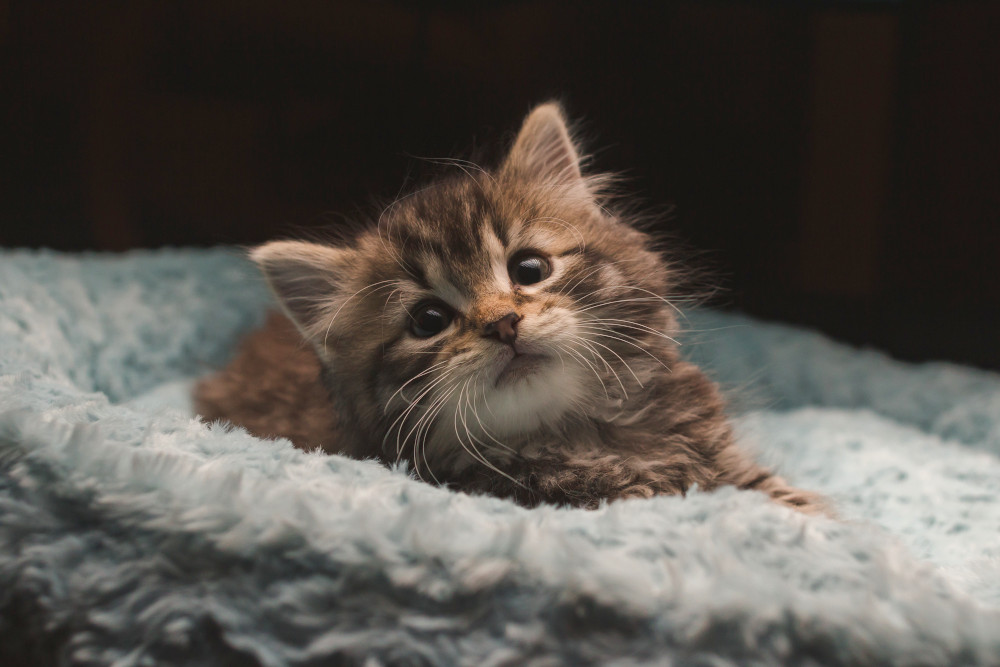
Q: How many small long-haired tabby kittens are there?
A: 1